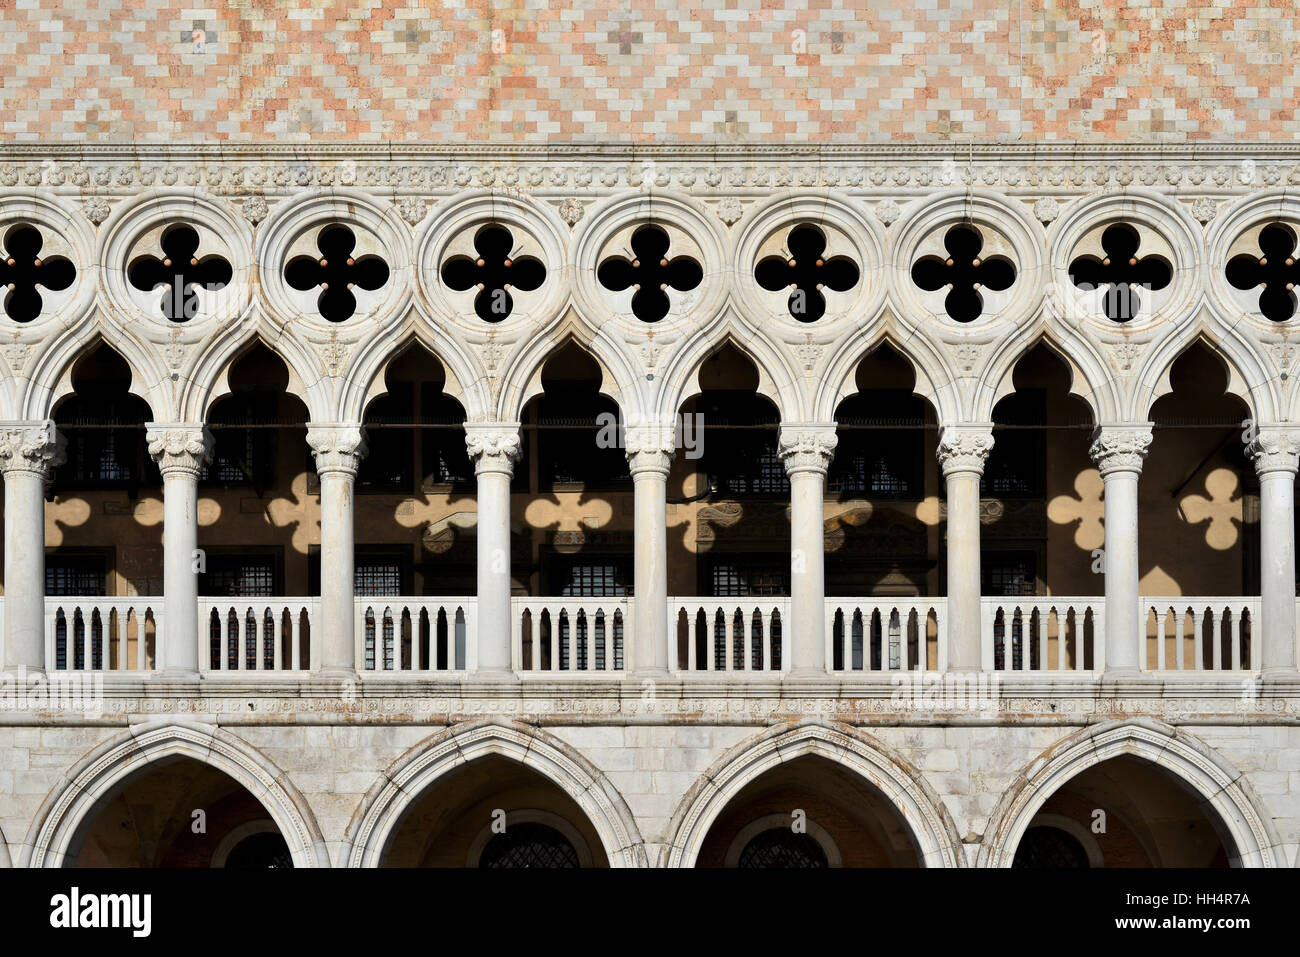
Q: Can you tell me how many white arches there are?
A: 12